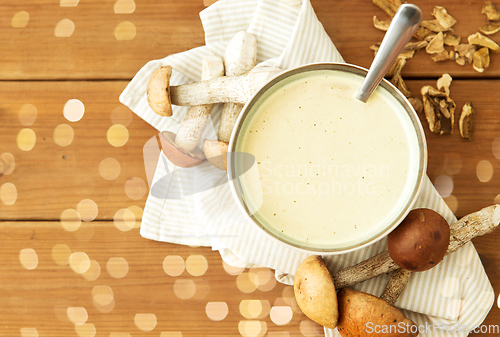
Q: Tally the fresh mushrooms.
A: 6